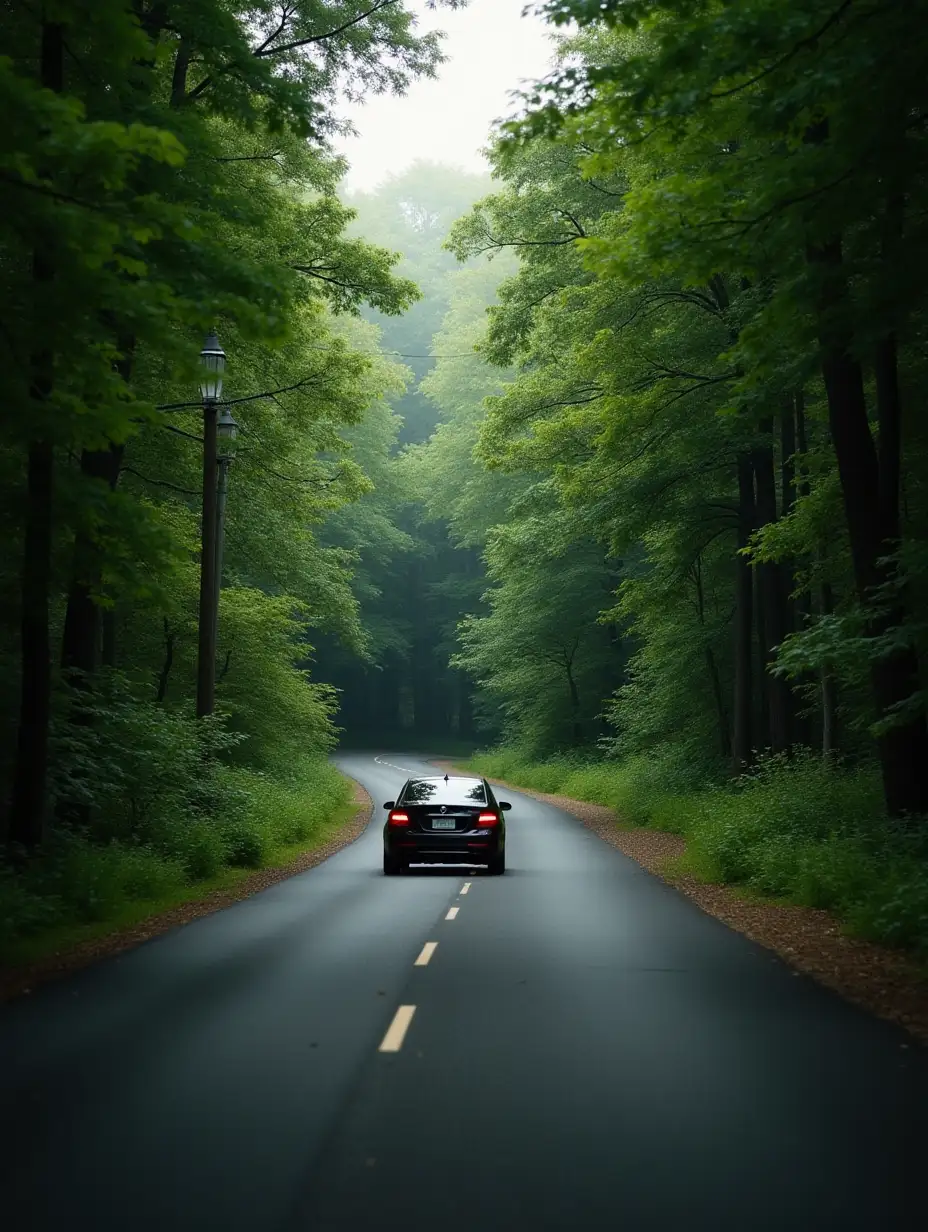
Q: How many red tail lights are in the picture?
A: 2